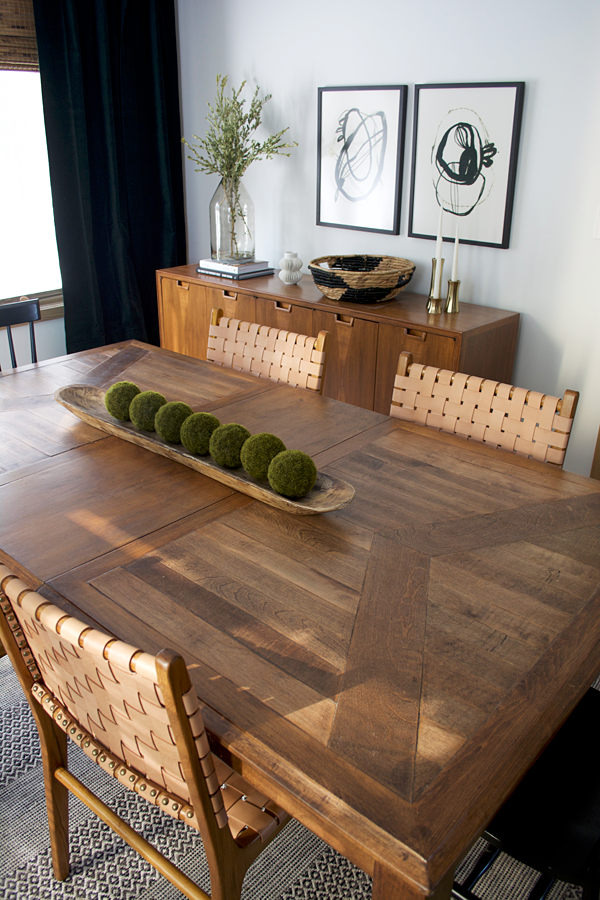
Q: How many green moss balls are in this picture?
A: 7